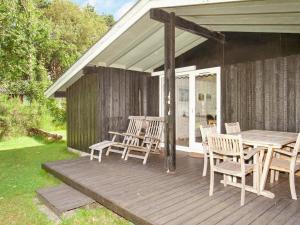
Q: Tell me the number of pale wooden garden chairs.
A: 6